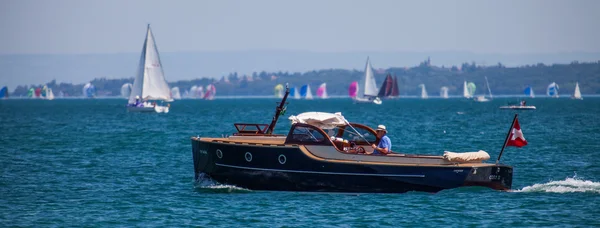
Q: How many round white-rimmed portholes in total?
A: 3